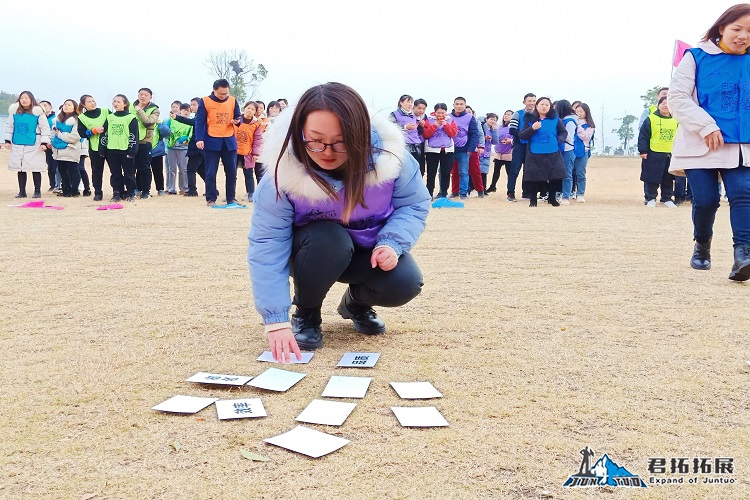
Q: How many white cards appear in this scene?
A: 11